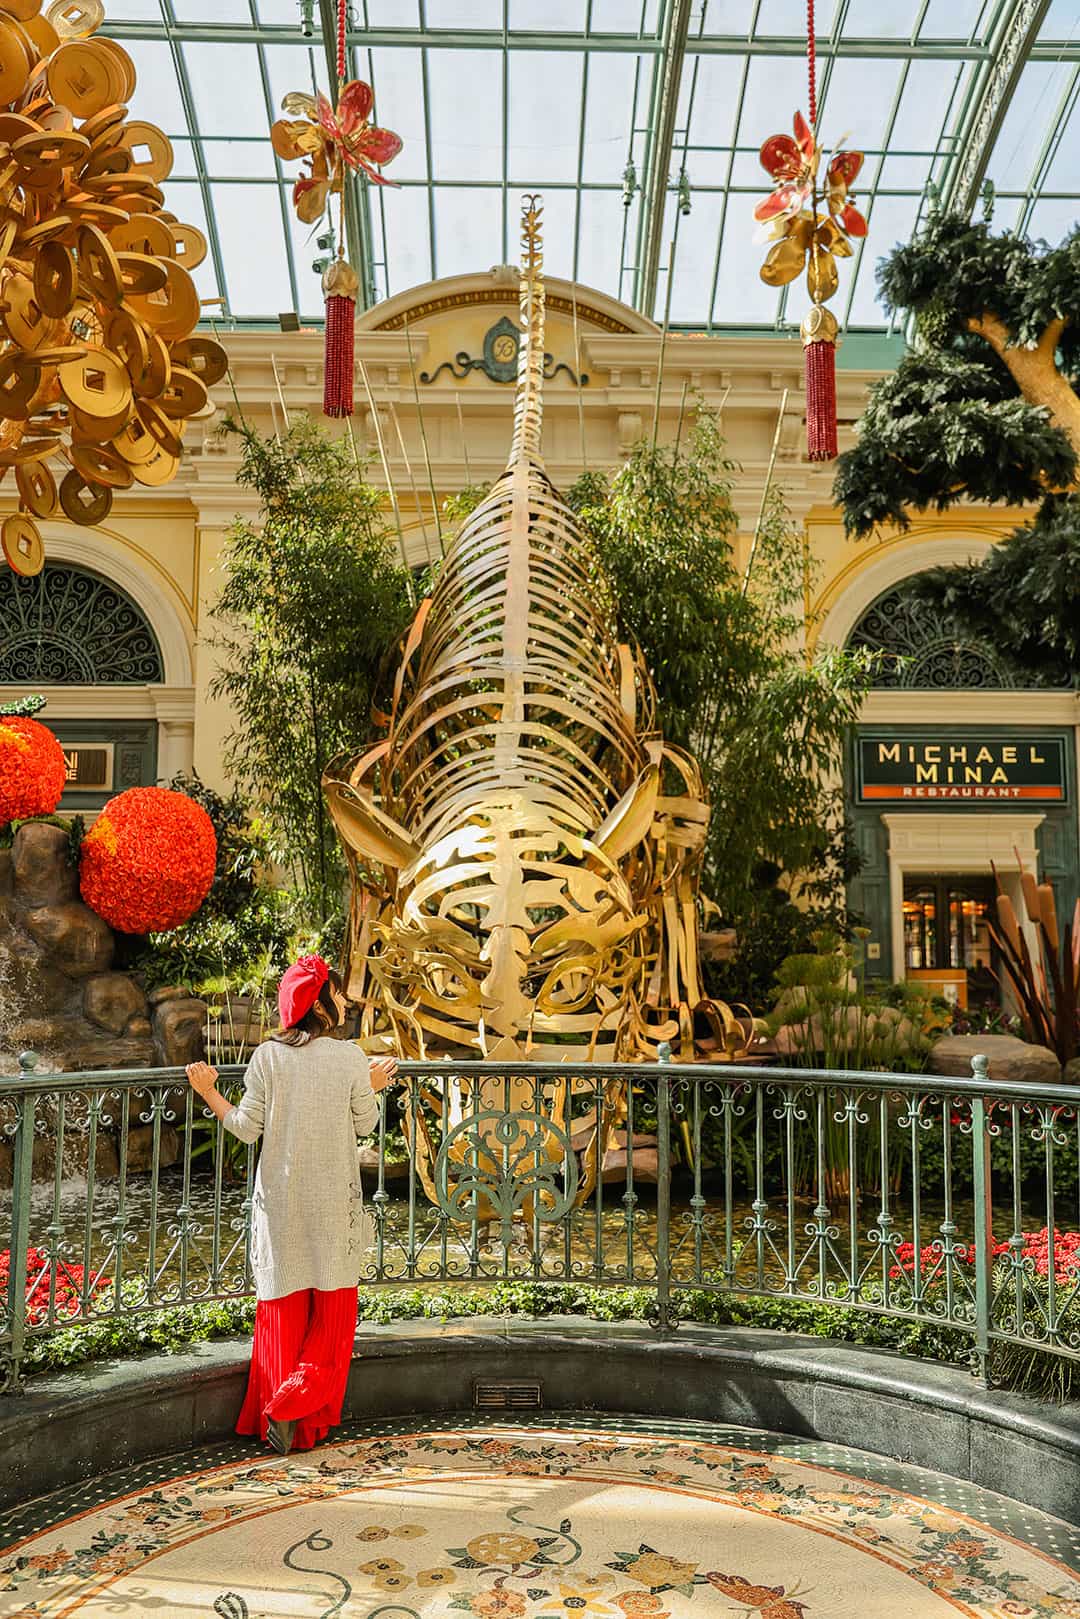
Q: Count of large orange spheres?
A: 2